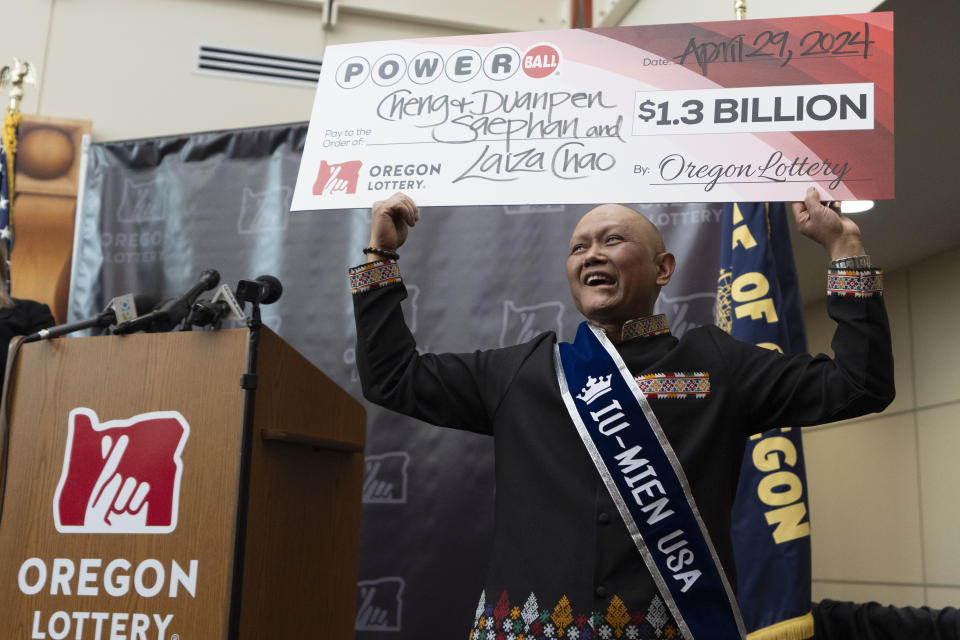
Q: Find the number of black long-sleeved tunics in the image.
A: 1